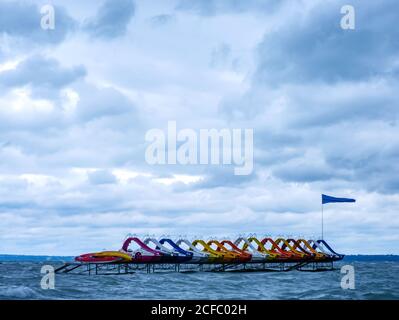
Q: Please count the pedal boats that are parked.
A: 15